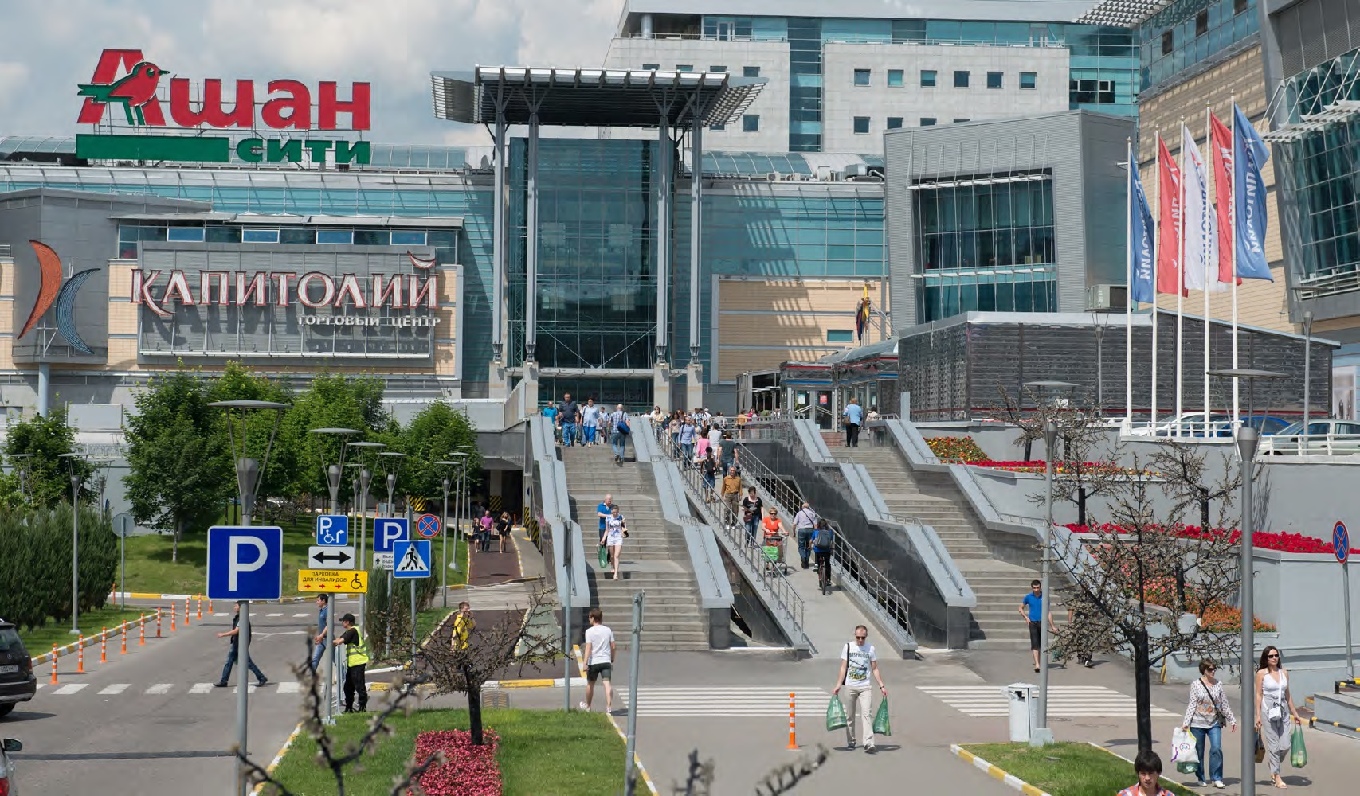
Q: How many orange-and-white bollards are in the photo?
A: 12